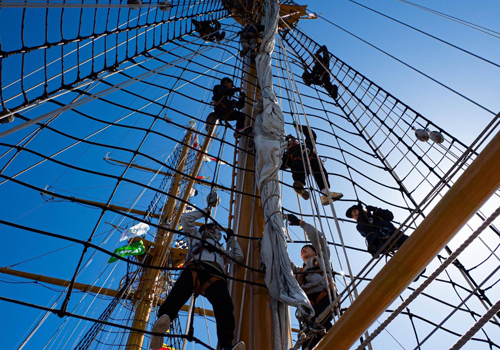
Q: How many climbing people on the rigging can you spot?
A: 8